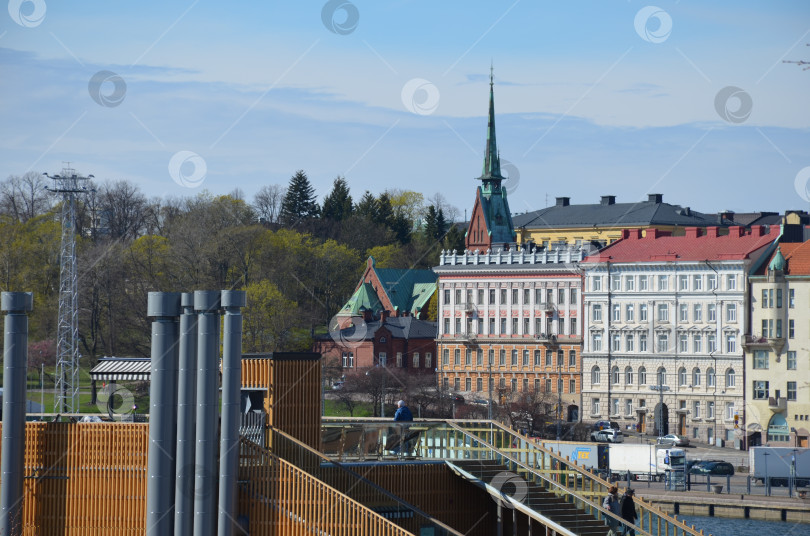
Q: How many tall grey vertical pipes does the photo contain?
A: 5